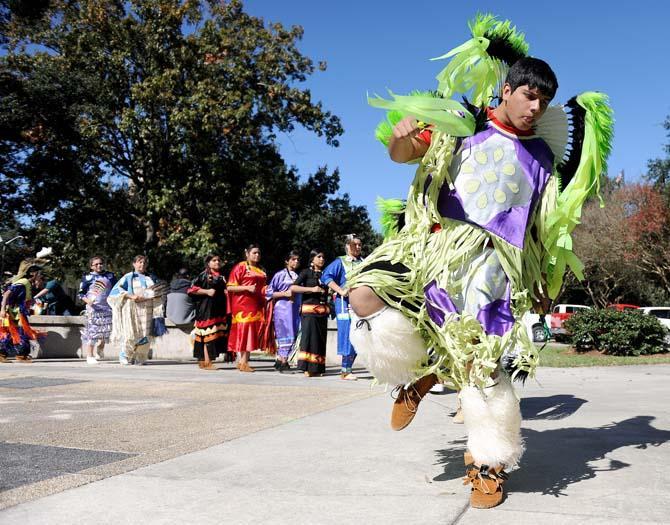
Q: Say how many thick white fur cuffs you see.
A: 2